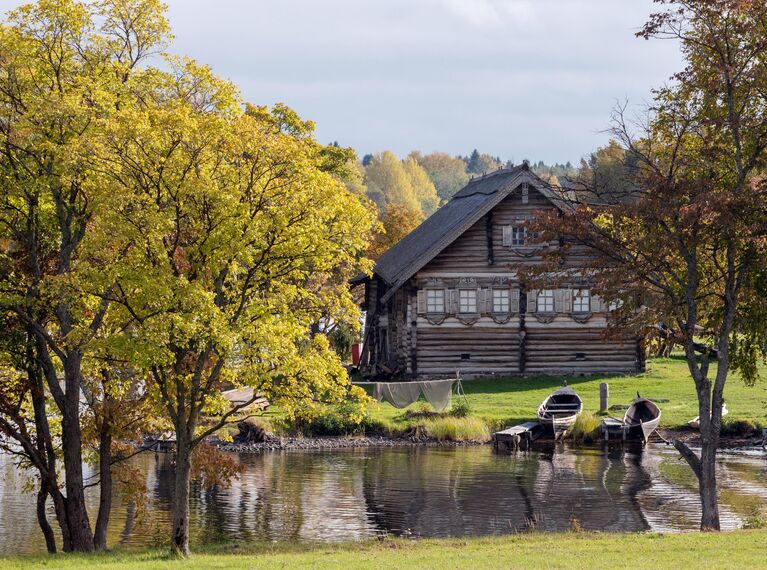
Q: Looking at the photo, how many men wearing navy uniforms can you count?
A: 0